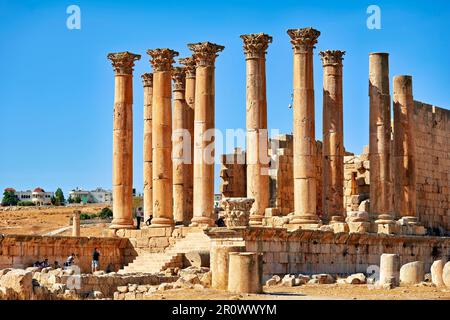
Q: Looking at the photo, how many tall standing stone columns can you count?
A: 11